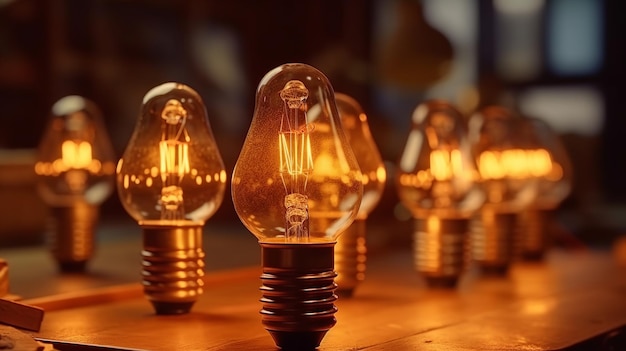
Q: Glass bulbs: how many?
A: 7